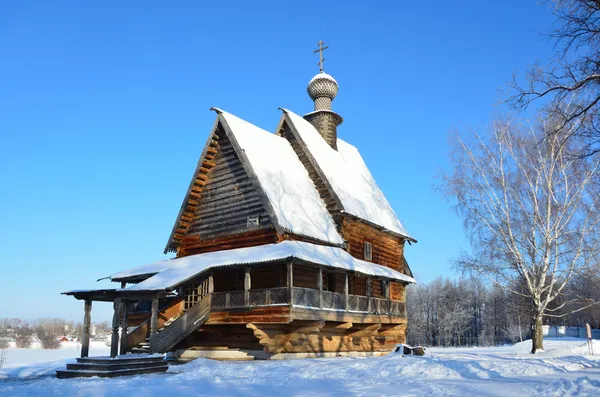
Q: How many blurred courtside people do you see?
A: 0